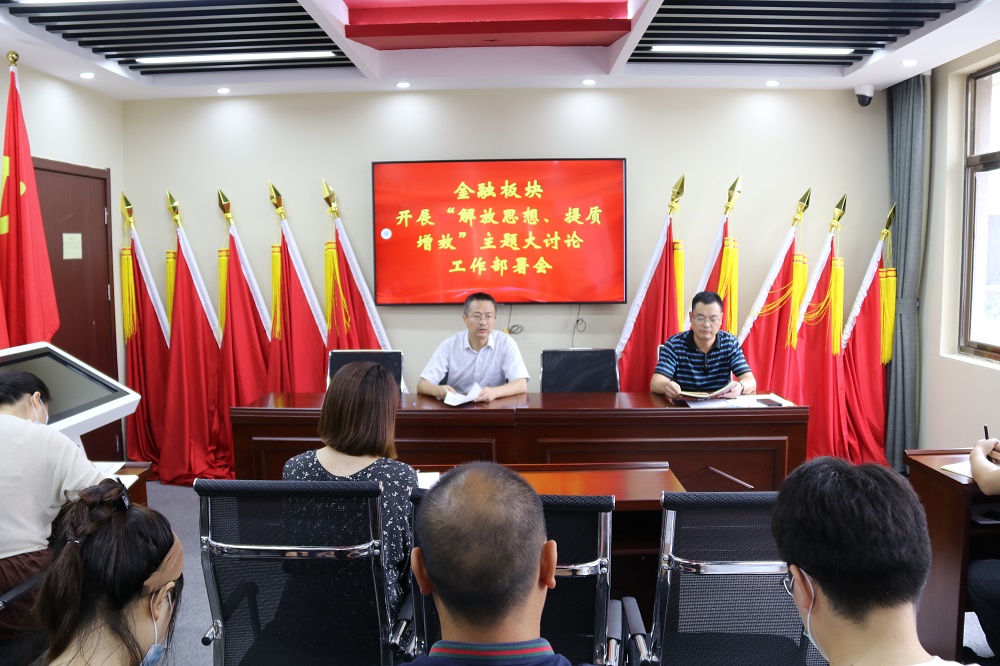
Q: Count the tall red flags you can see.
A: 11